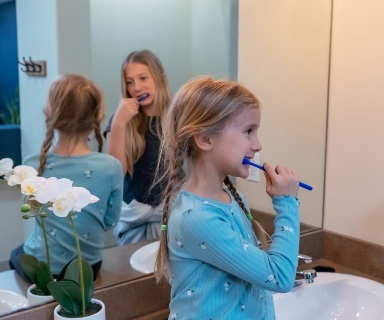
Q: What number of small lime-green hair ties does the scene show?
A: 2